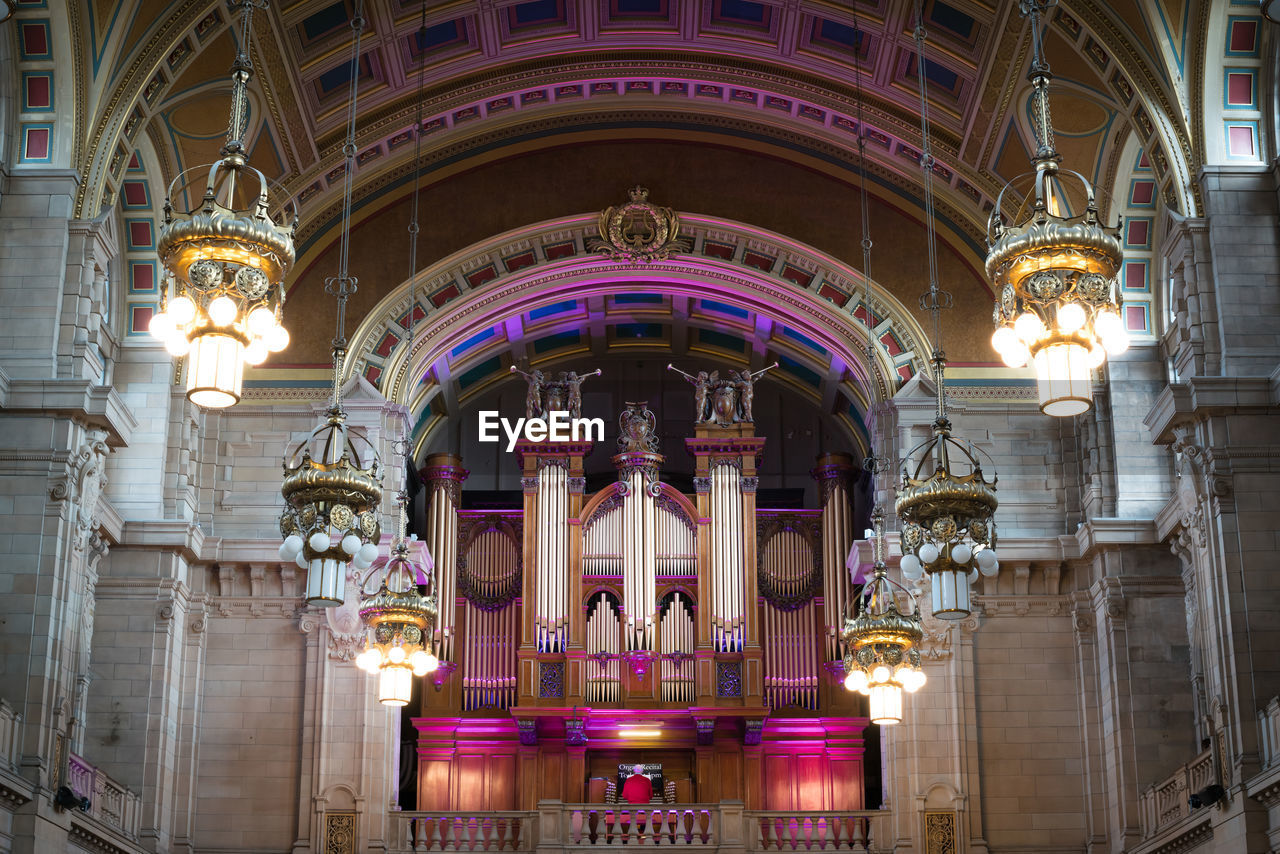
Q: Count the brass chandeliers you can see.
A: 6